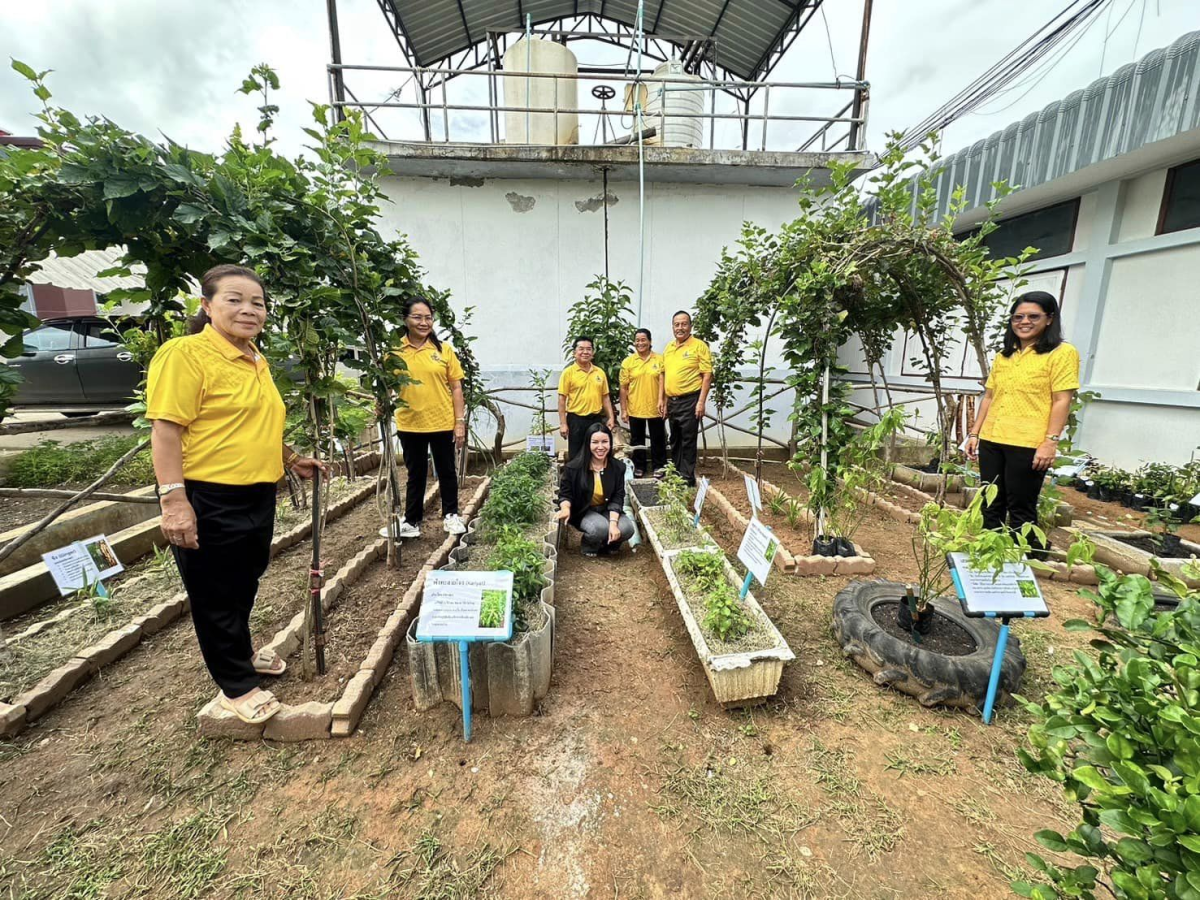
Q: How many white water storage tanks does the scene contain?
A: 2